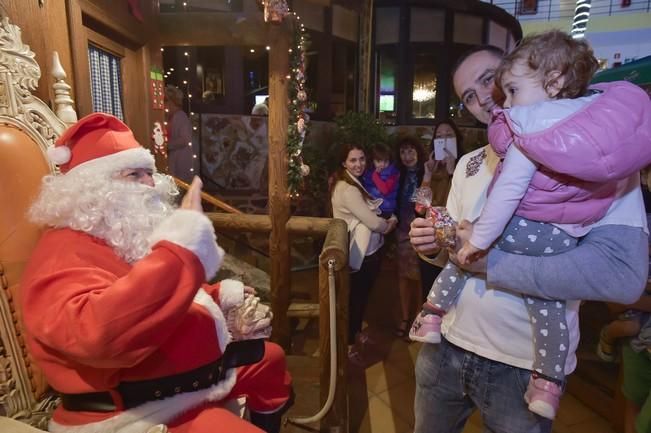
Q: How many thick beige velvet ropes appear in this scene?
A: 1